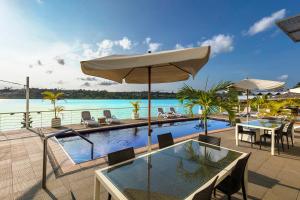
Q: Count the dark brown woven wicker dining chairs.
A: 8